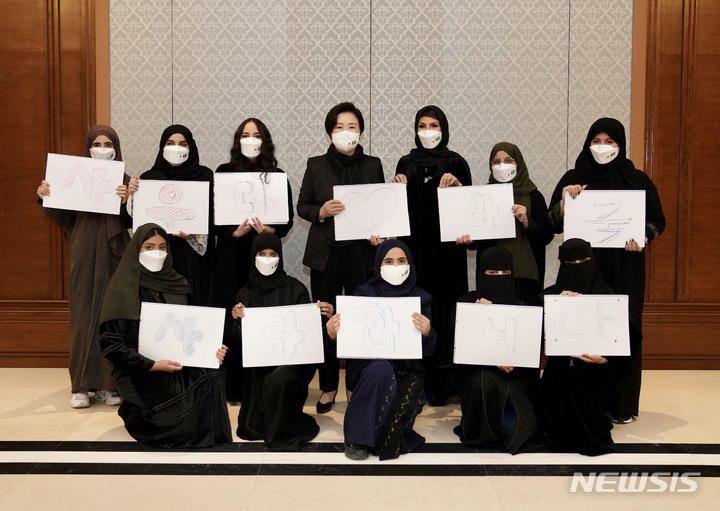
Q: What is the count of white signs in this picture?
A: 11